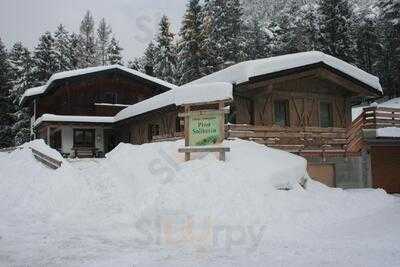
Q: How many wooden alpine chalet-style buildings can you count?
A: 2